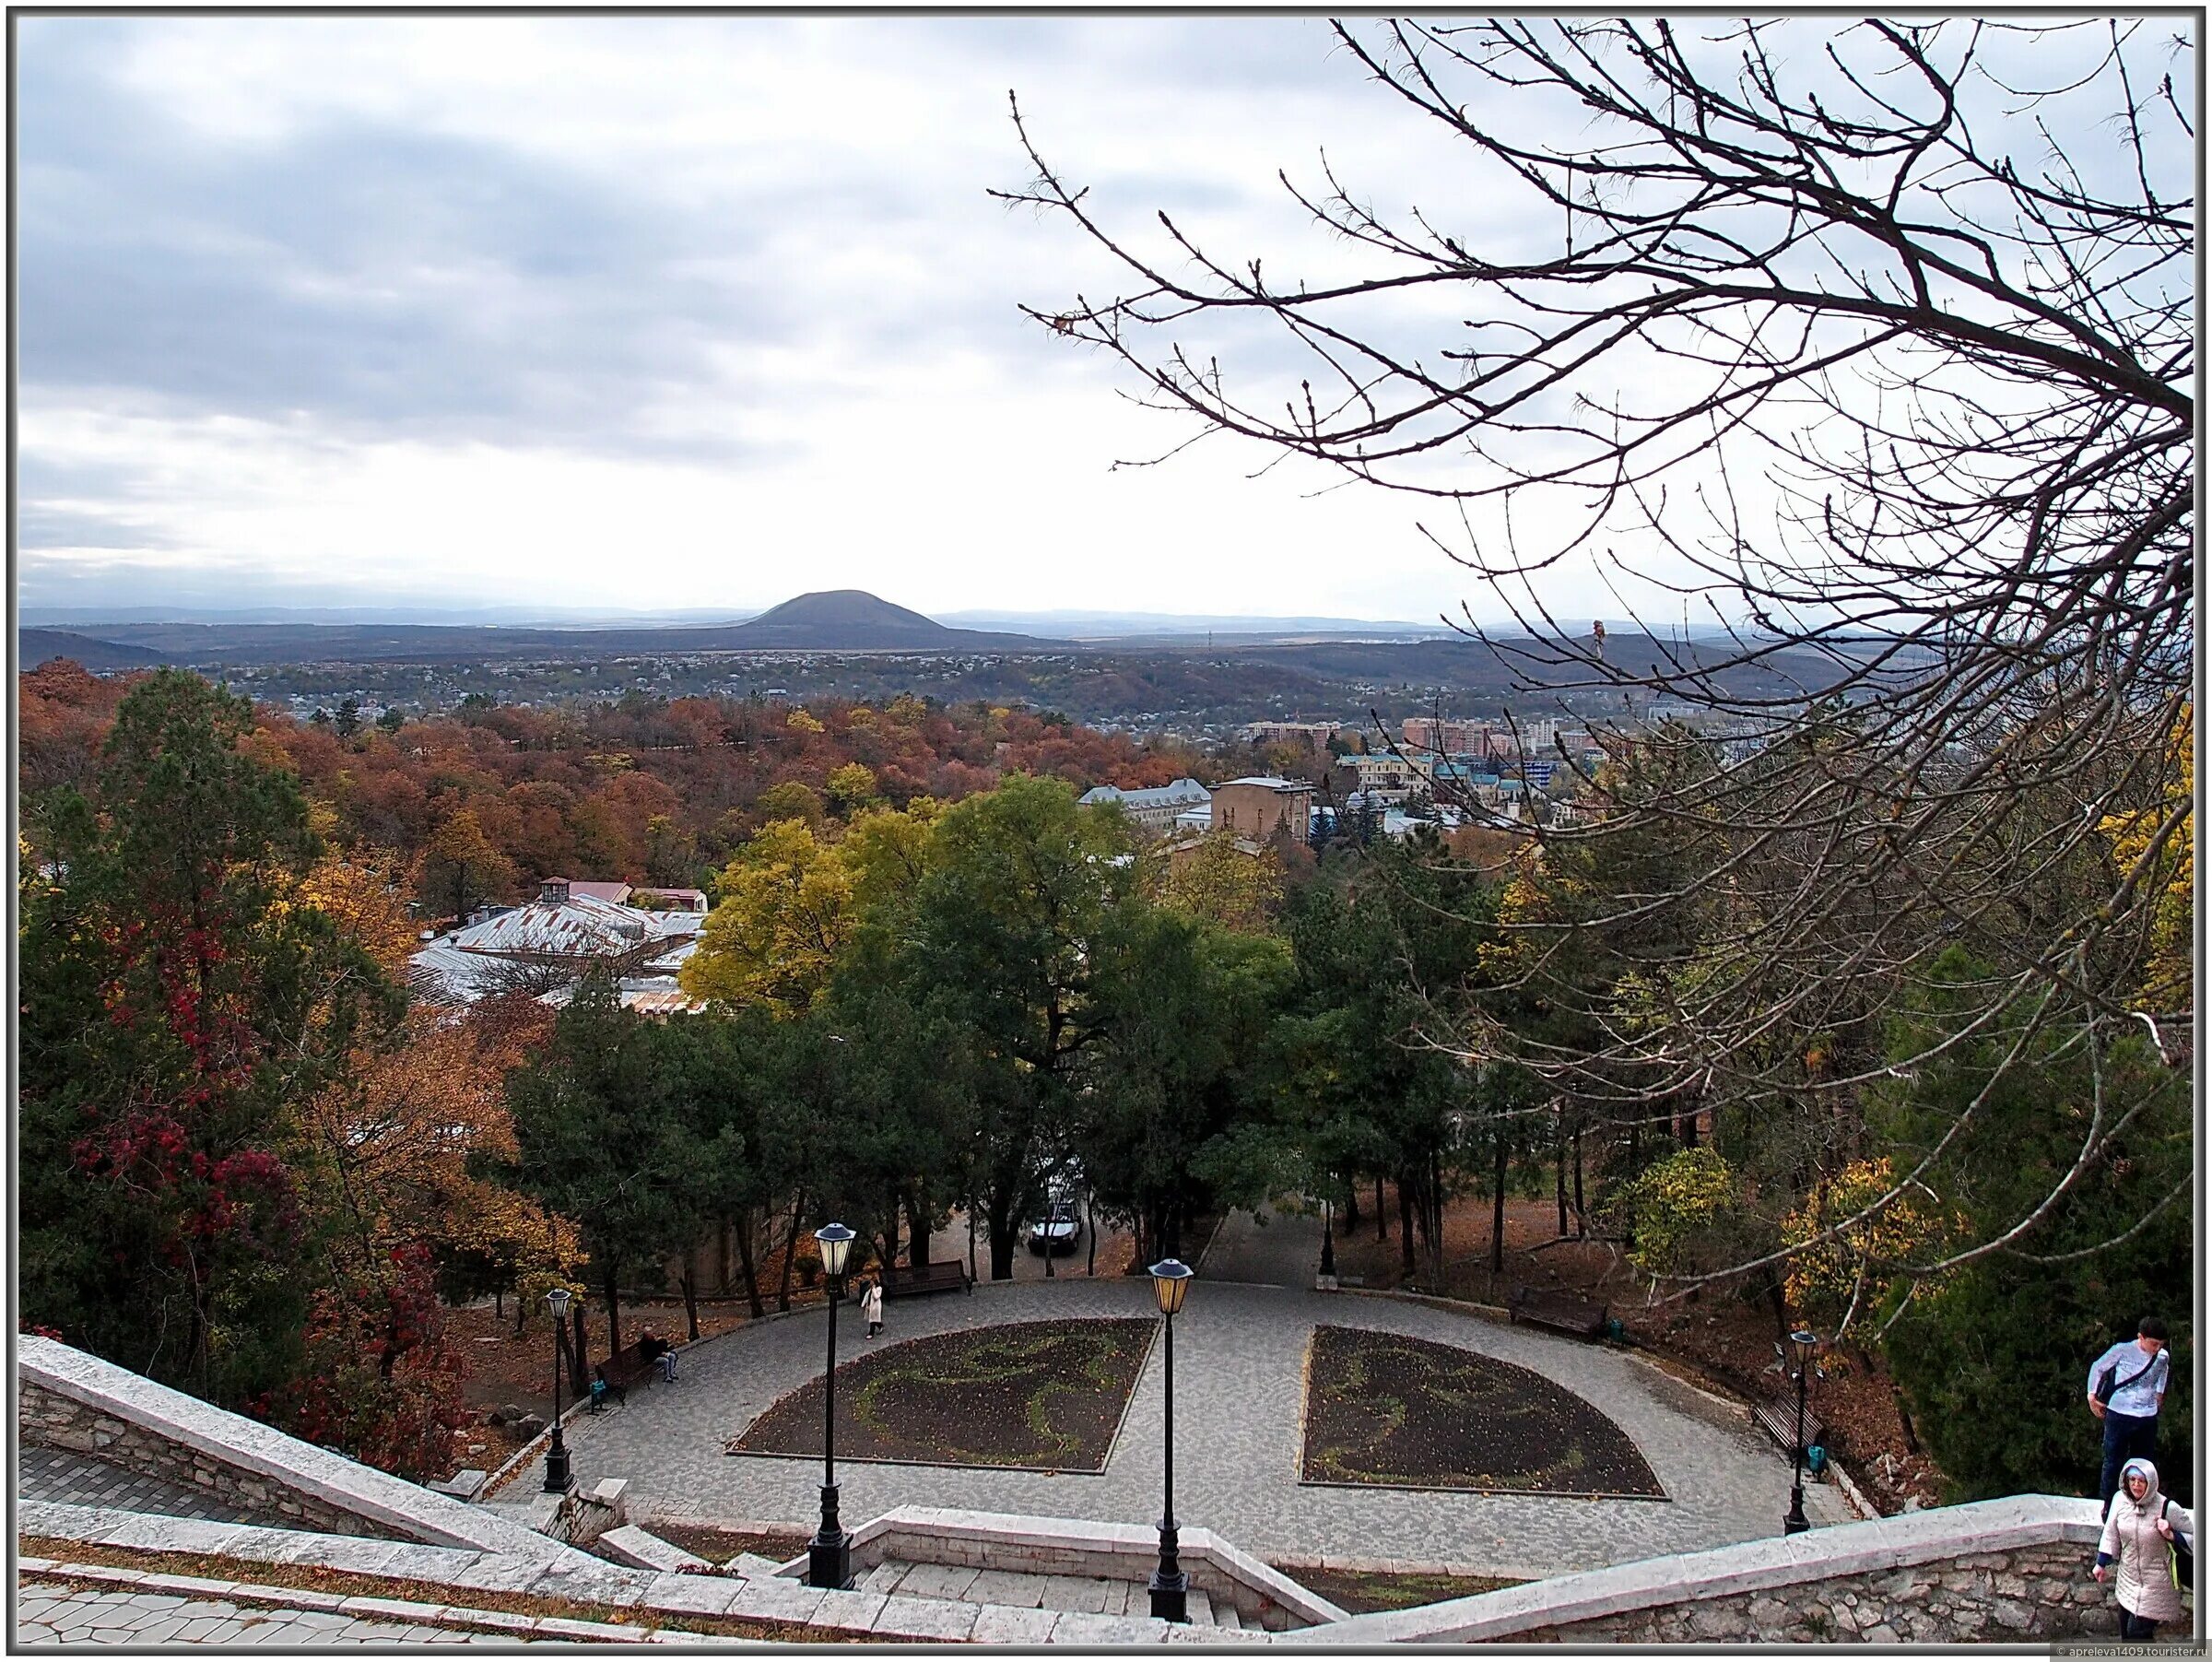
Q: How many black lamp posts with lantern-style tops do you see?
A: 4